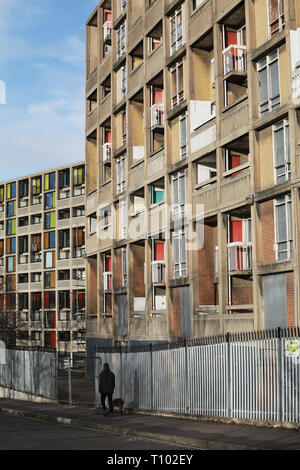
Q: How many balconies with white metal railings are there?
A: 7